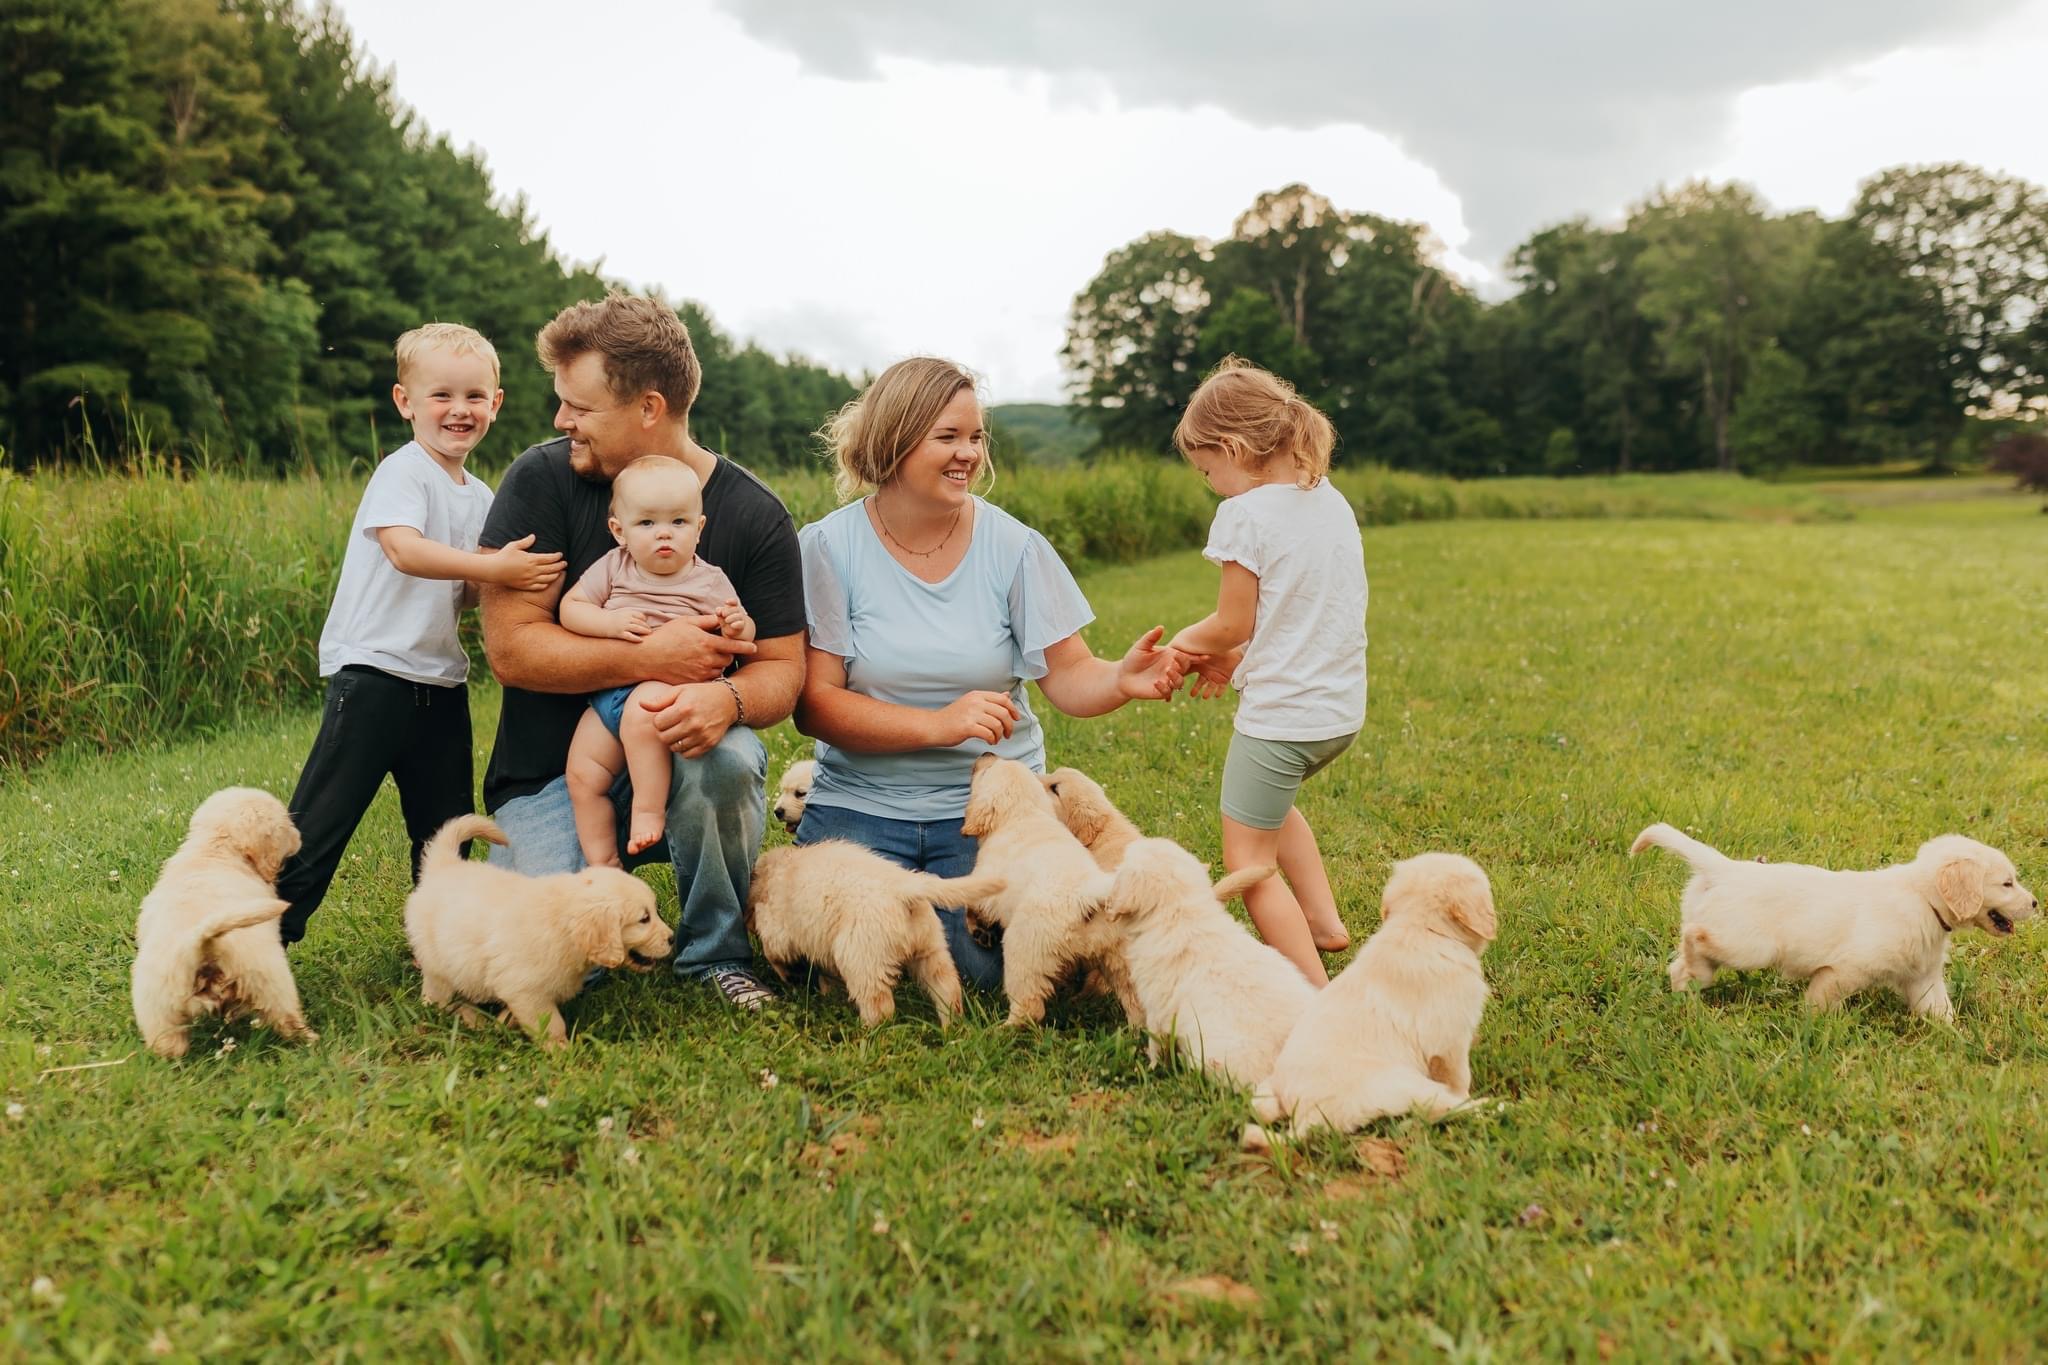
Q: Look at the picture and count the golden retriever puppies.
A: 9